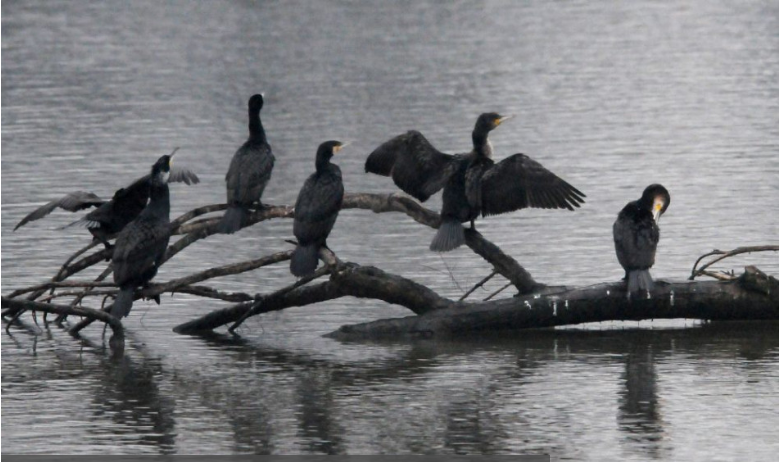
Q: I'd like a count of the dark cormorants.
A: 6